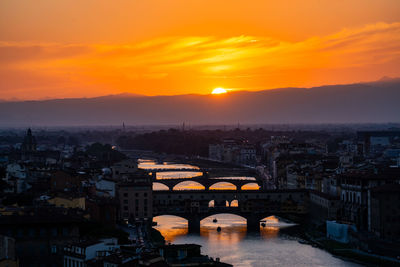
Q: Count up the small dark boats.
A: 3